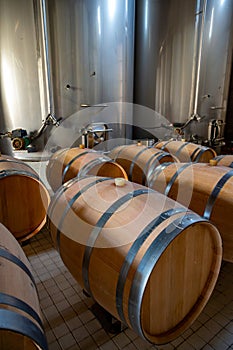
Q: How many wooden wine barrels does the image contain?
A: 8